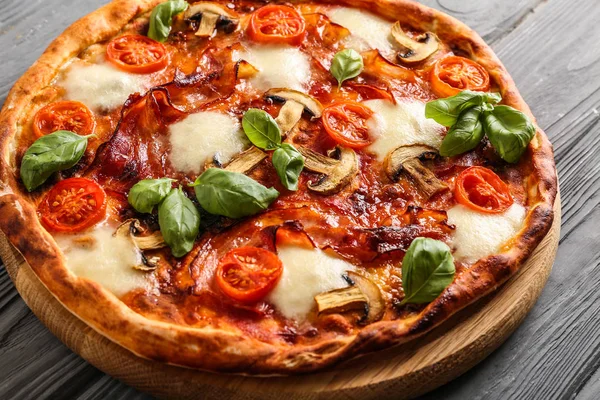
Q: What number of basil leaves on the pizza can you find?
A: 12